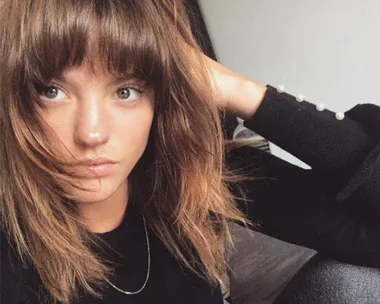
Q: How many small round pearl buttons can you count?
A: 4